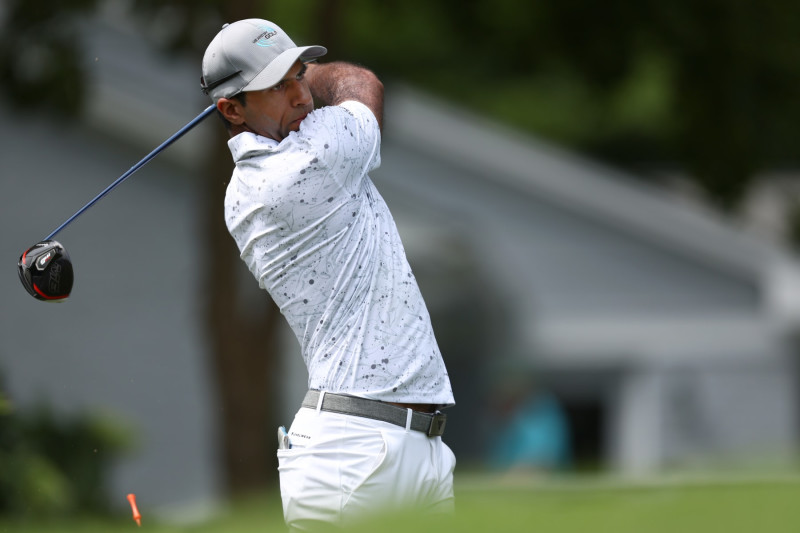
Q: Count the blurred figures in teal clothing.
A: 1